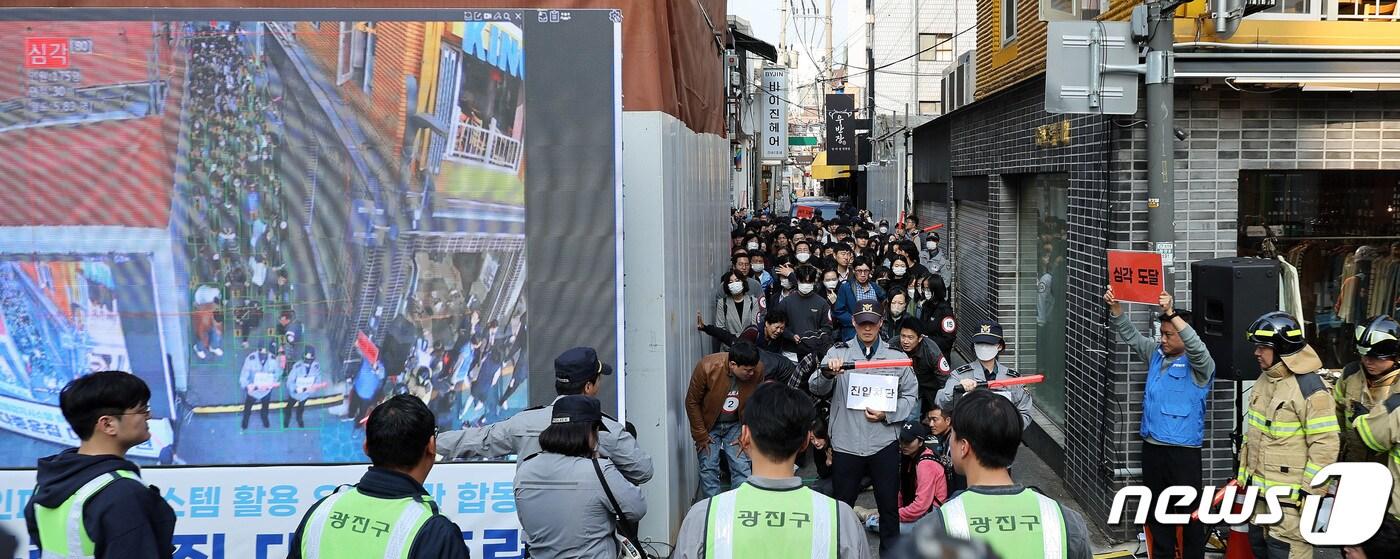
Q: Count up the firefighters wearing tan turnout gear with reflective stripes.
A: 2